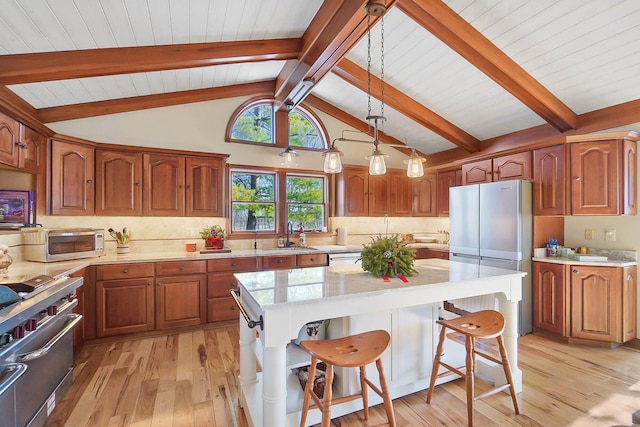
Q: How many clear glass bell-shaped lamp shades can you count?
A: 4